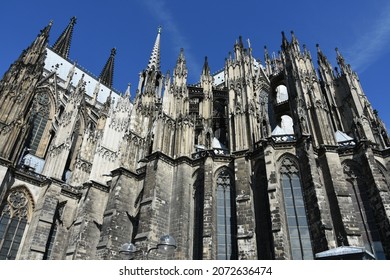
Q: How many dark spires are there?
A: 2